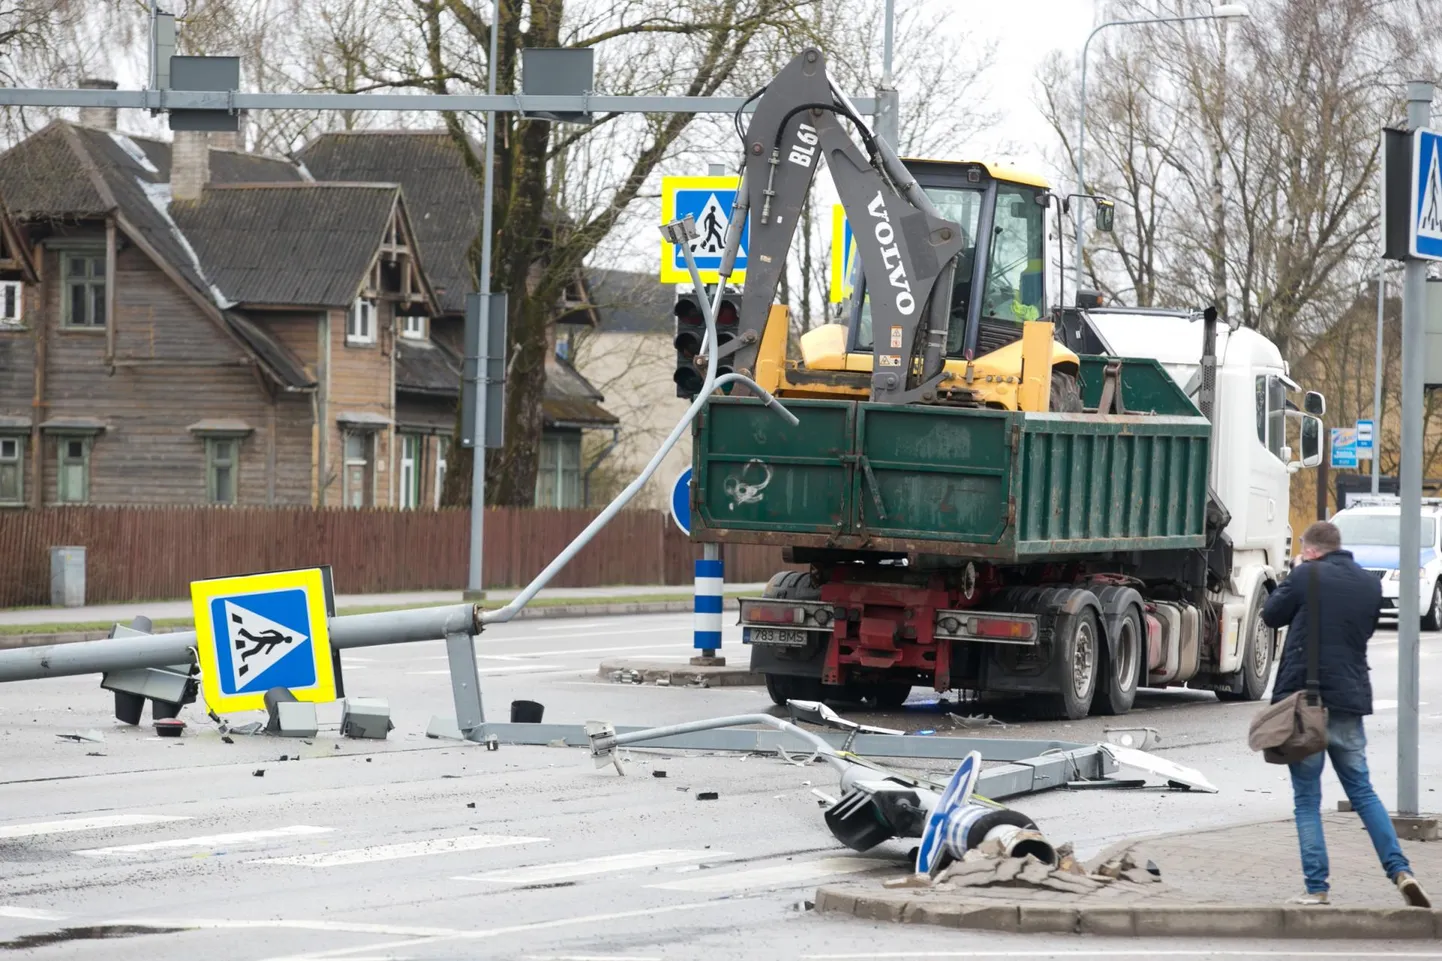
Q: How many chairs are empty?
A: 0